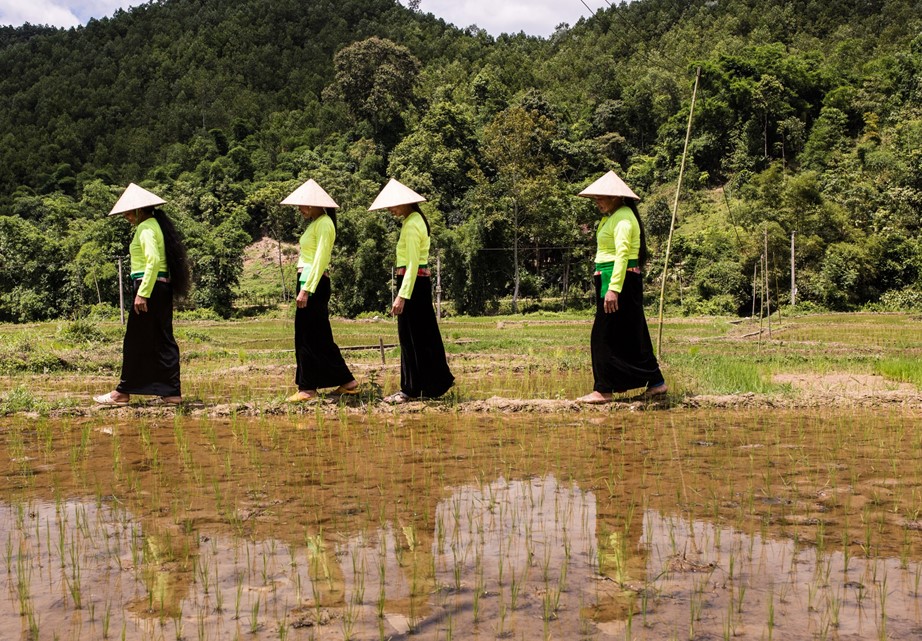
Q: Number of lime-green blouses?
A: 4